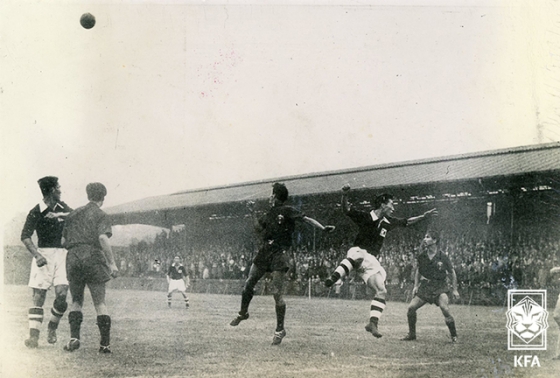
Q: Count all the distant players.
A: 1